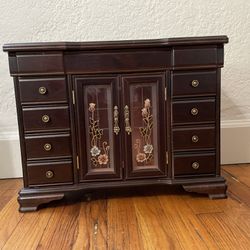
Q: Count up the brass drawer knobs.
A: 8